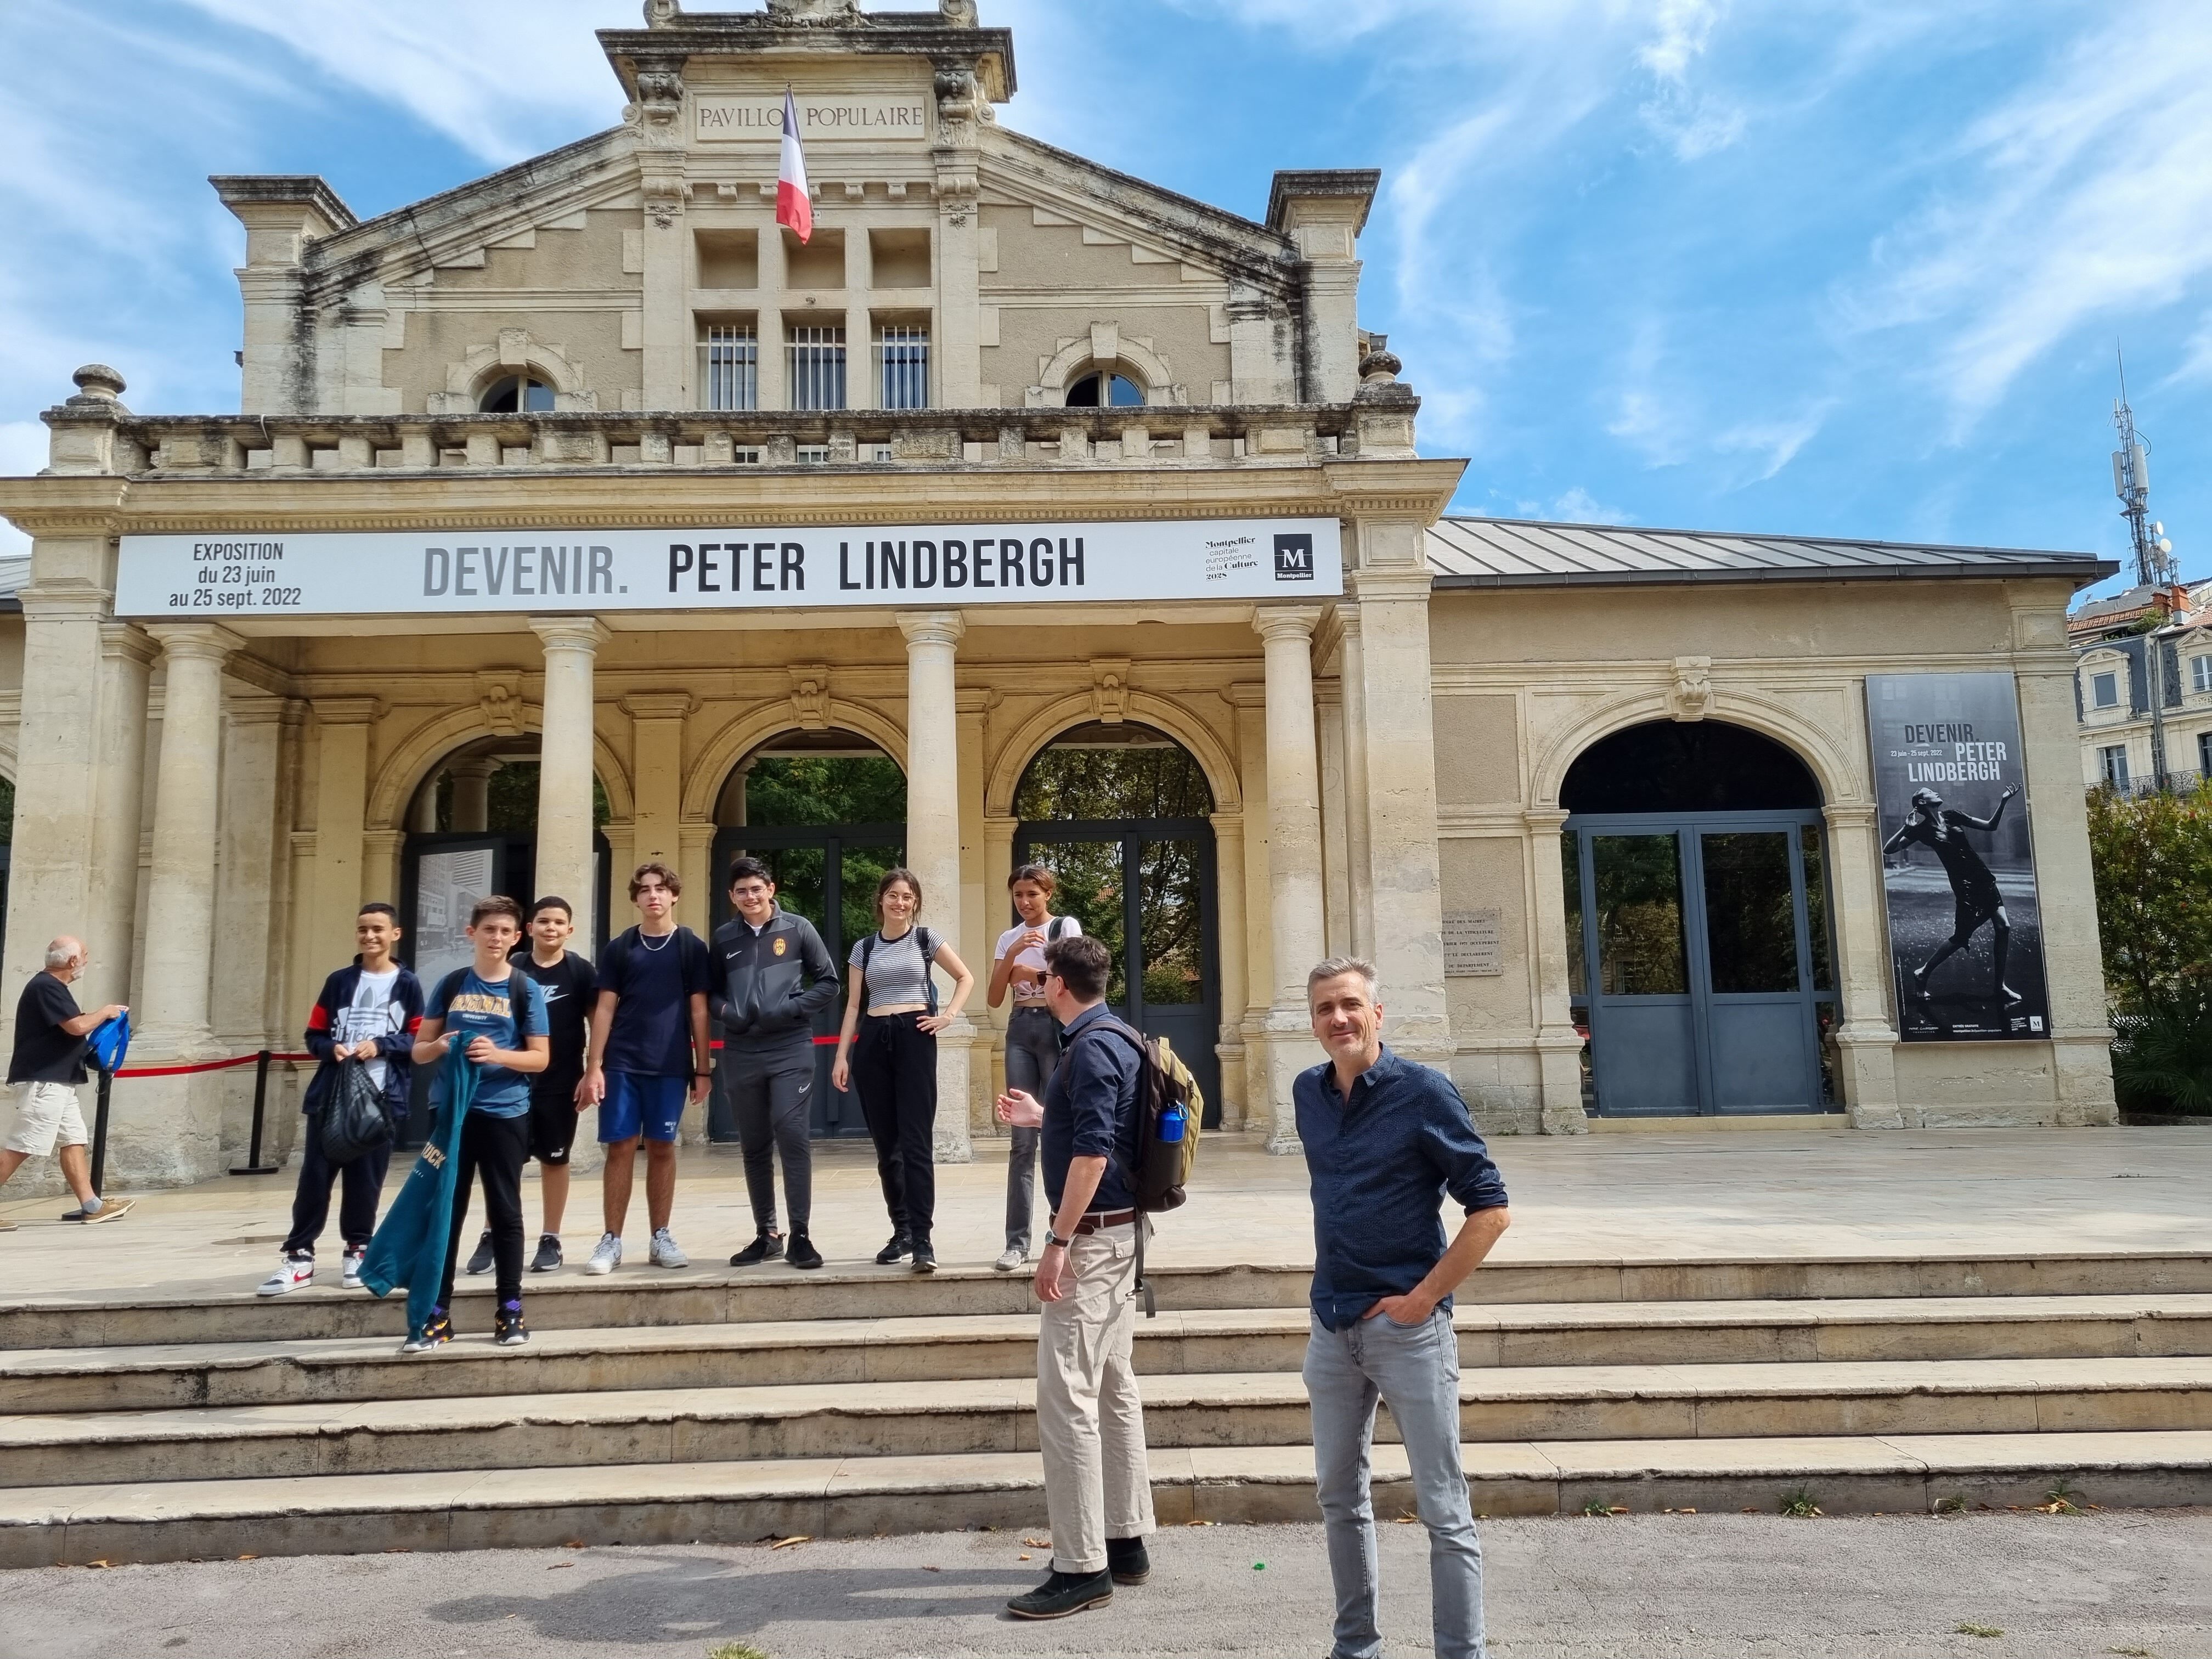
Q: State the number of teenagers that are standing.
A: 7